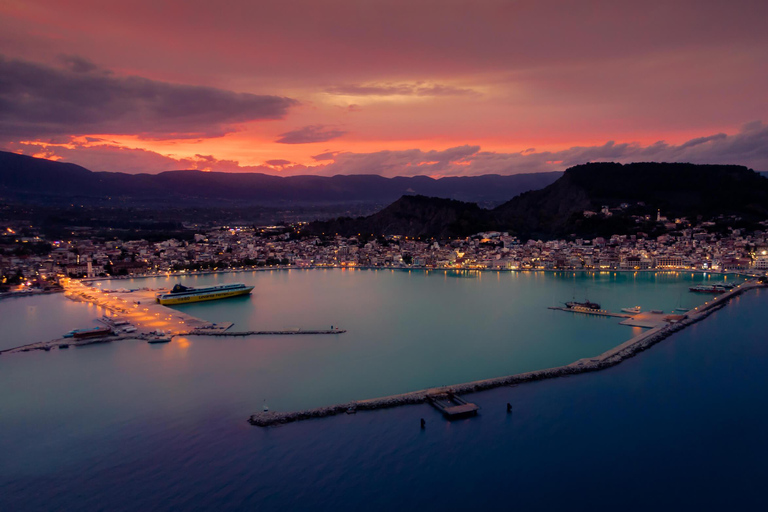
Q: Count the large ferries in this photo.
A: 1